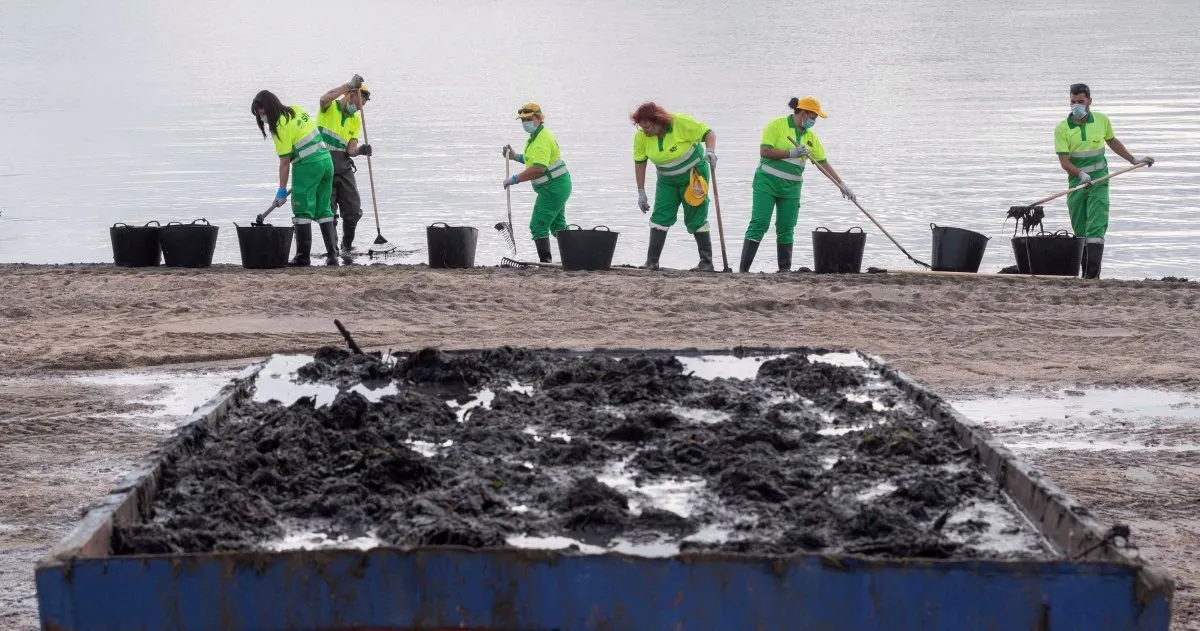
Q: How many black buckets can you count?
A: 8